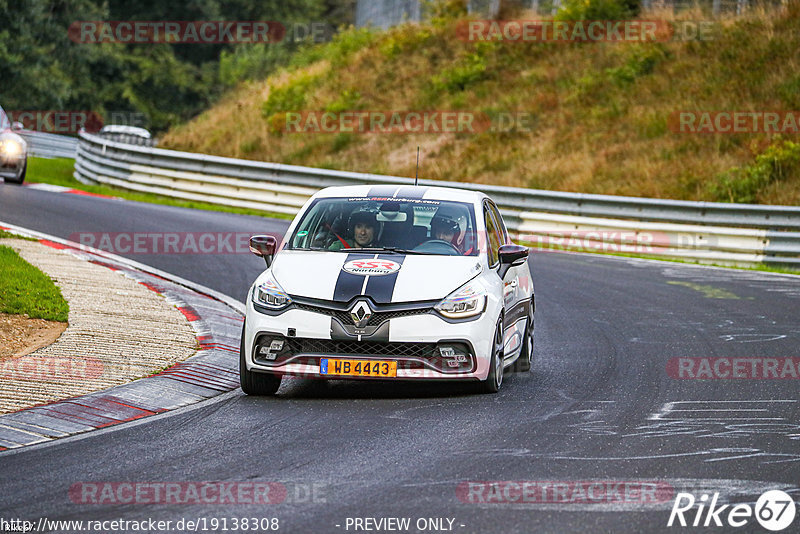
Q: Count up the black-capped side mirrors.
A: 2